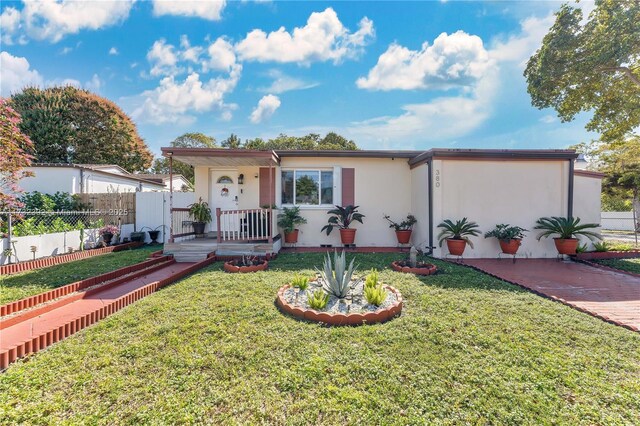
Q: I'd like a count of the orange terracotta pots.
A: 6